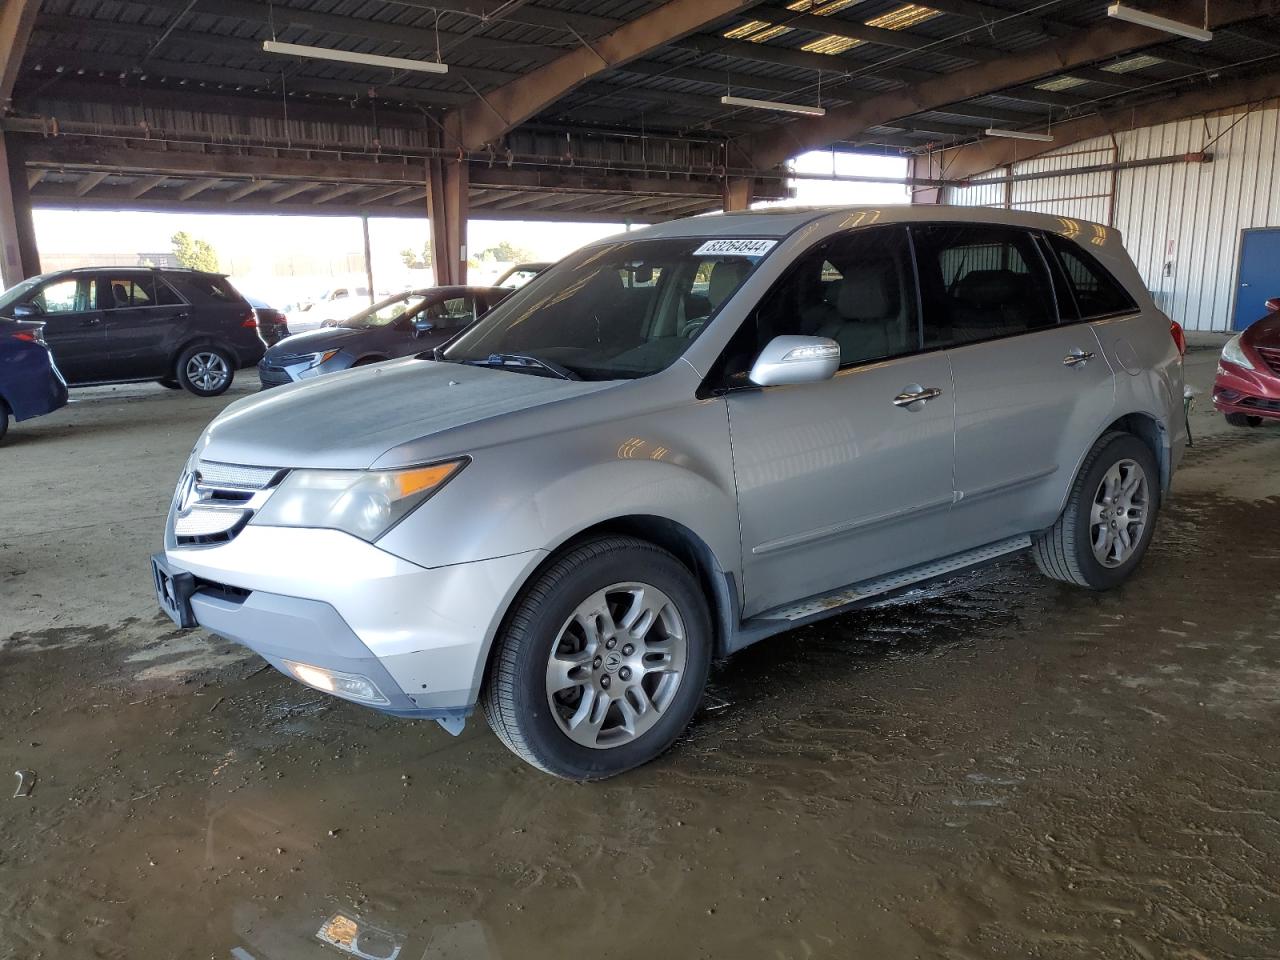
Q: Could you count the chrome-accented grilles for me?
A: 1